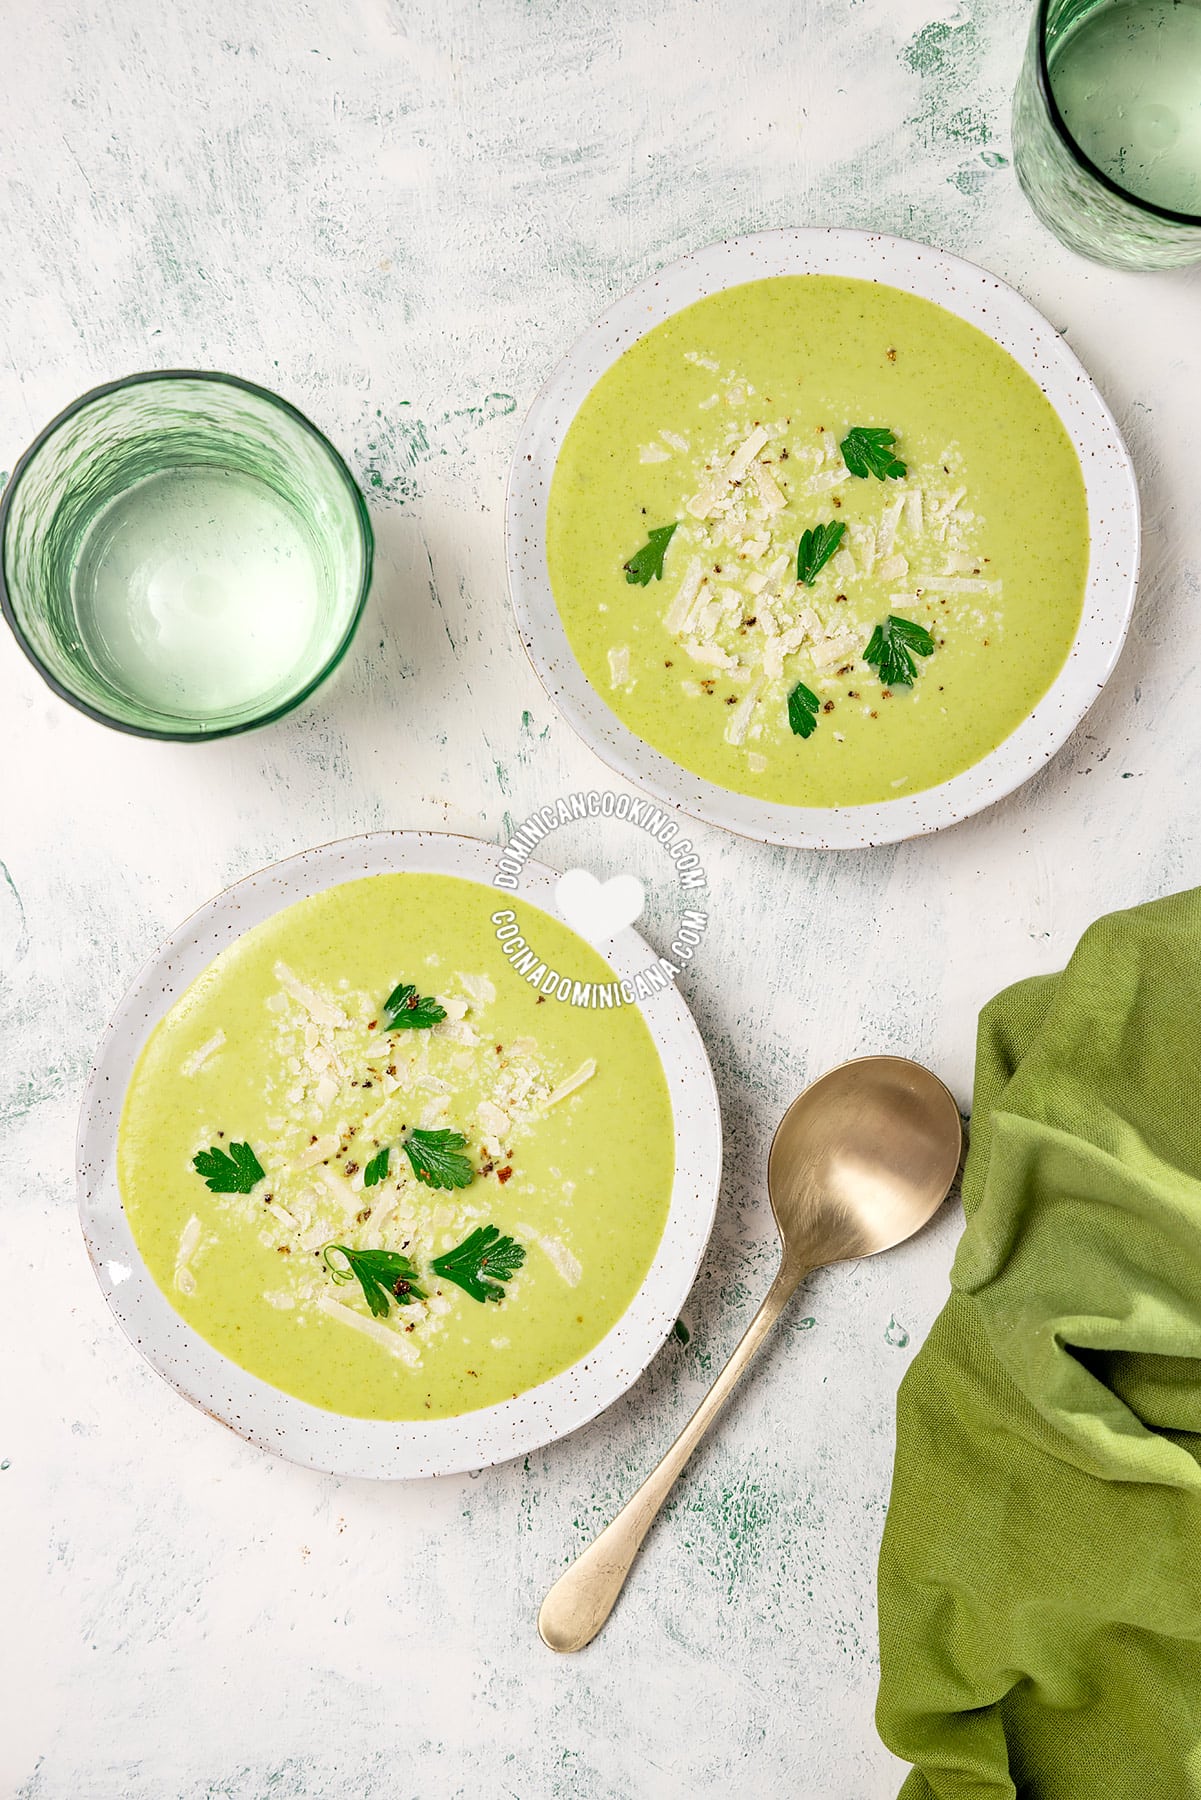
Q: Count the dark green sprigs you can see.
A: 11